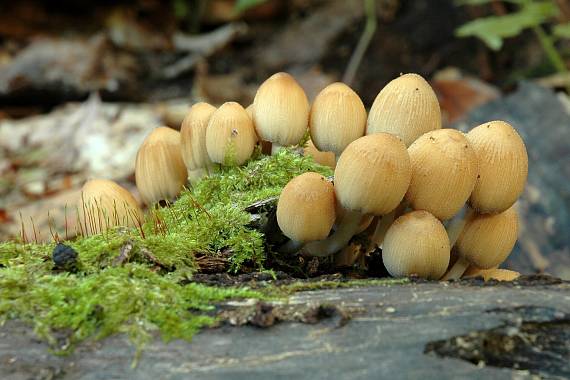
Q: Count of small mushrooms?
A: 13